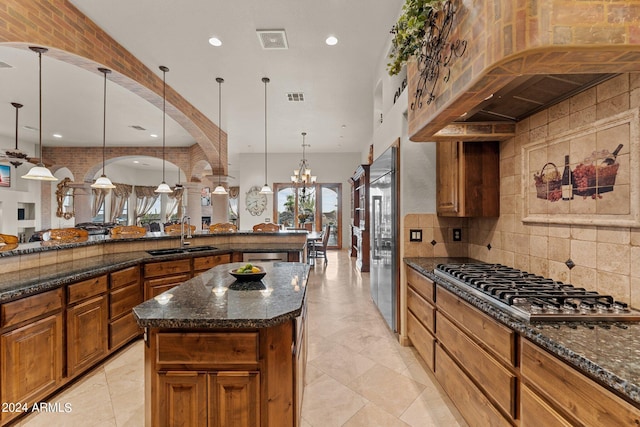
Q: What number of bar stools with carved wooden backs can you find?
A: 6